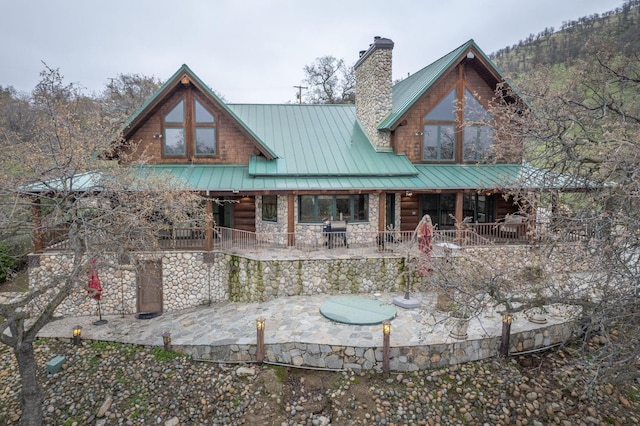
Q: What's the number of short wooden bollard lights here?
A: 5